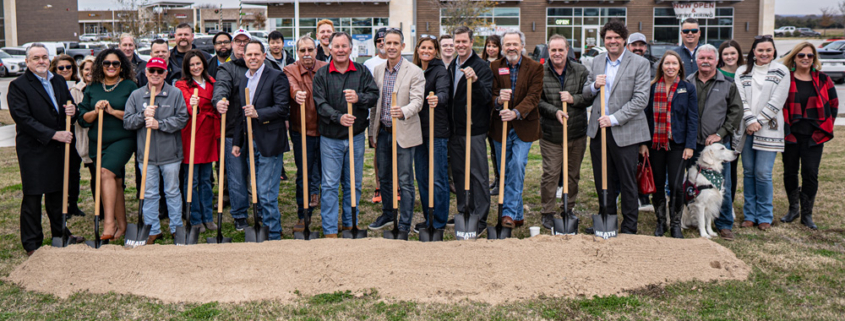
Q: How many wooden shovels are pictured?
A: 14